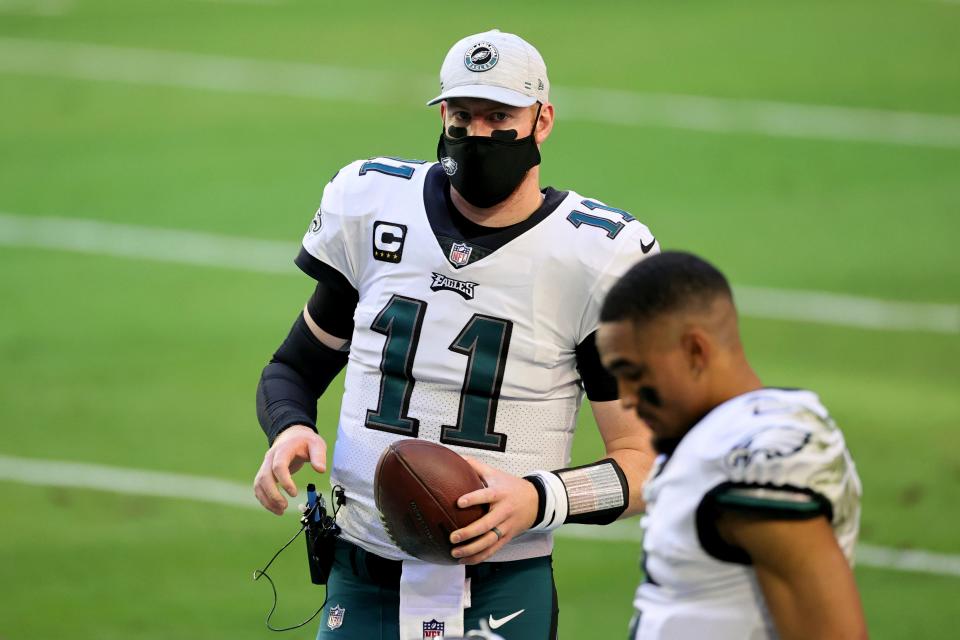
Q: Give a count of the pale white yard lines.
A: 3